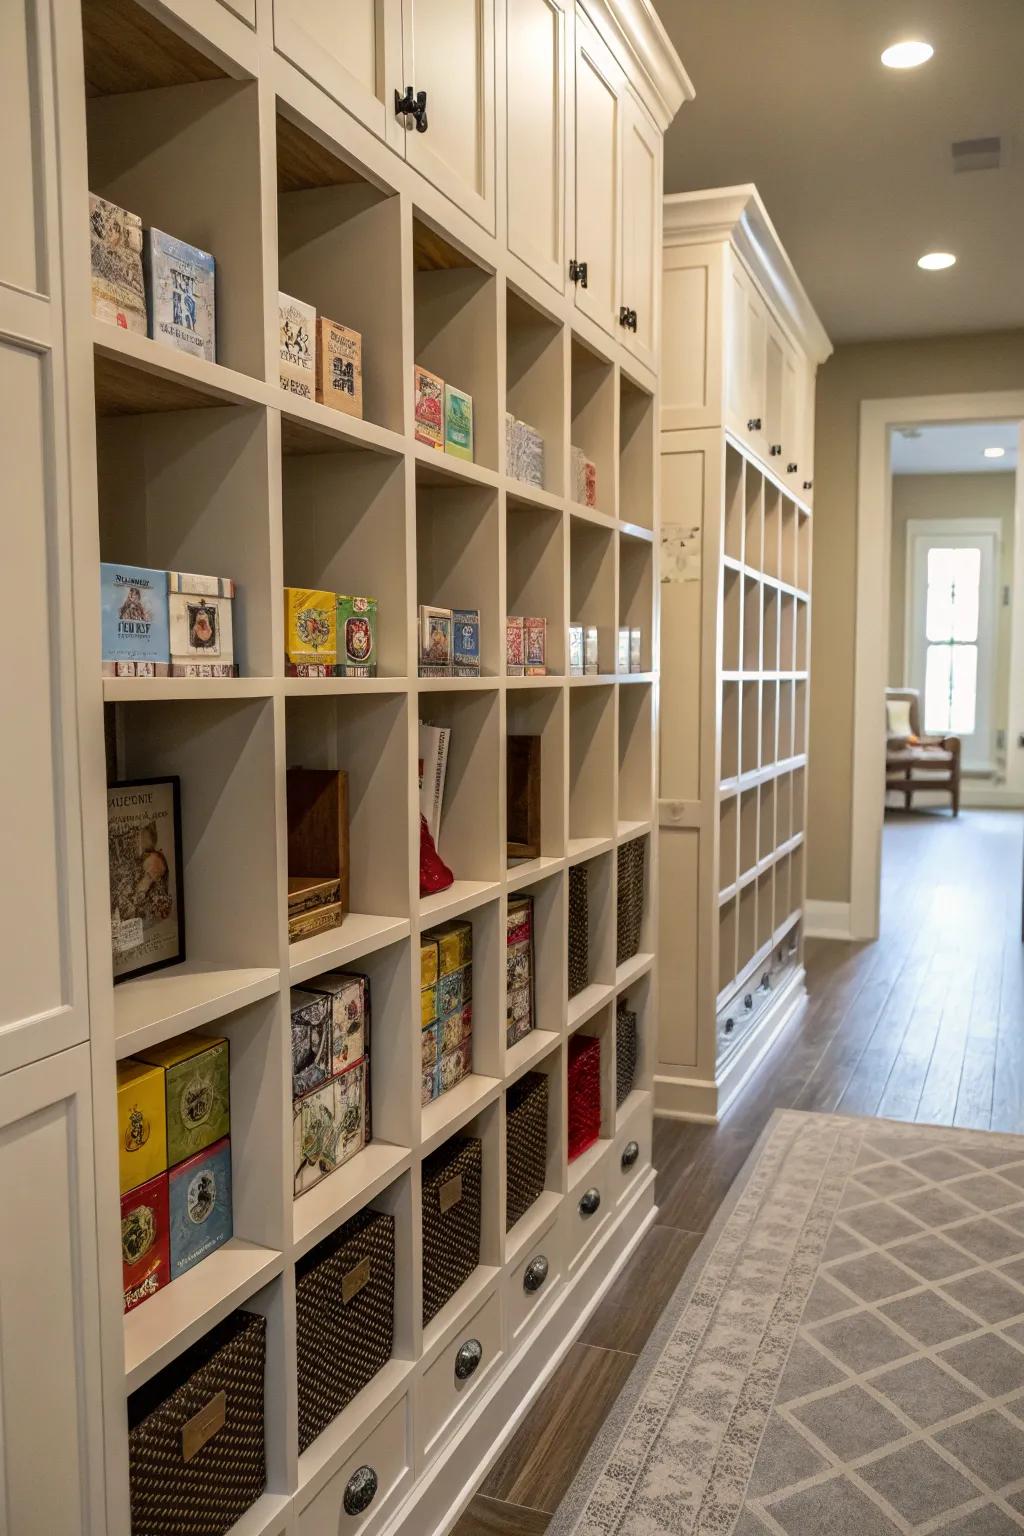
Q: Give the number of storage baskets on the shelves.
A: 8